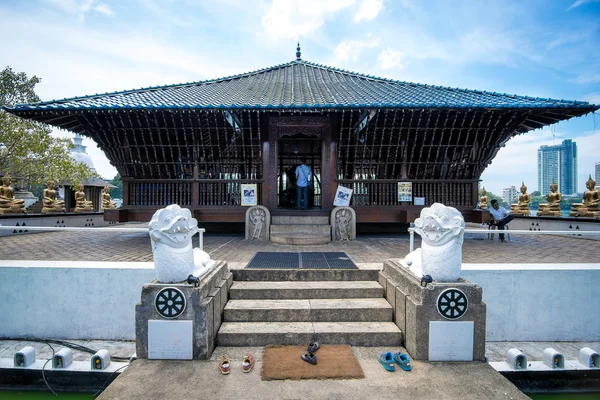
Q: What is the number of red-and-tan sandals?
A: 2